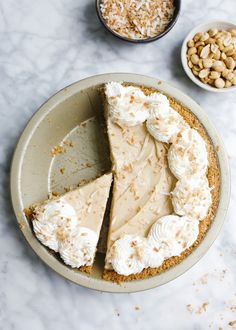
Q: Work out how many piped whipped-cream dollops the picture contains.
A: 8